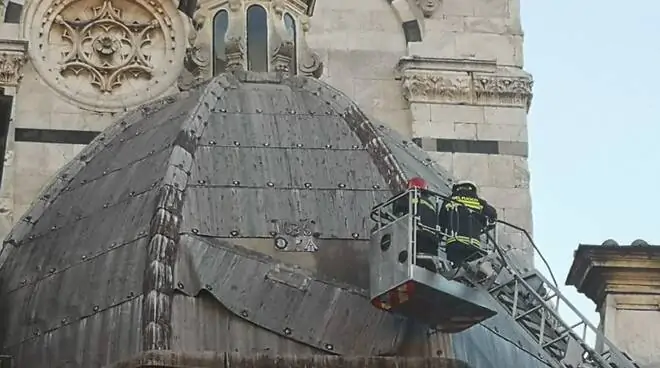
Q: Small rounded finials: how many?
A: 2